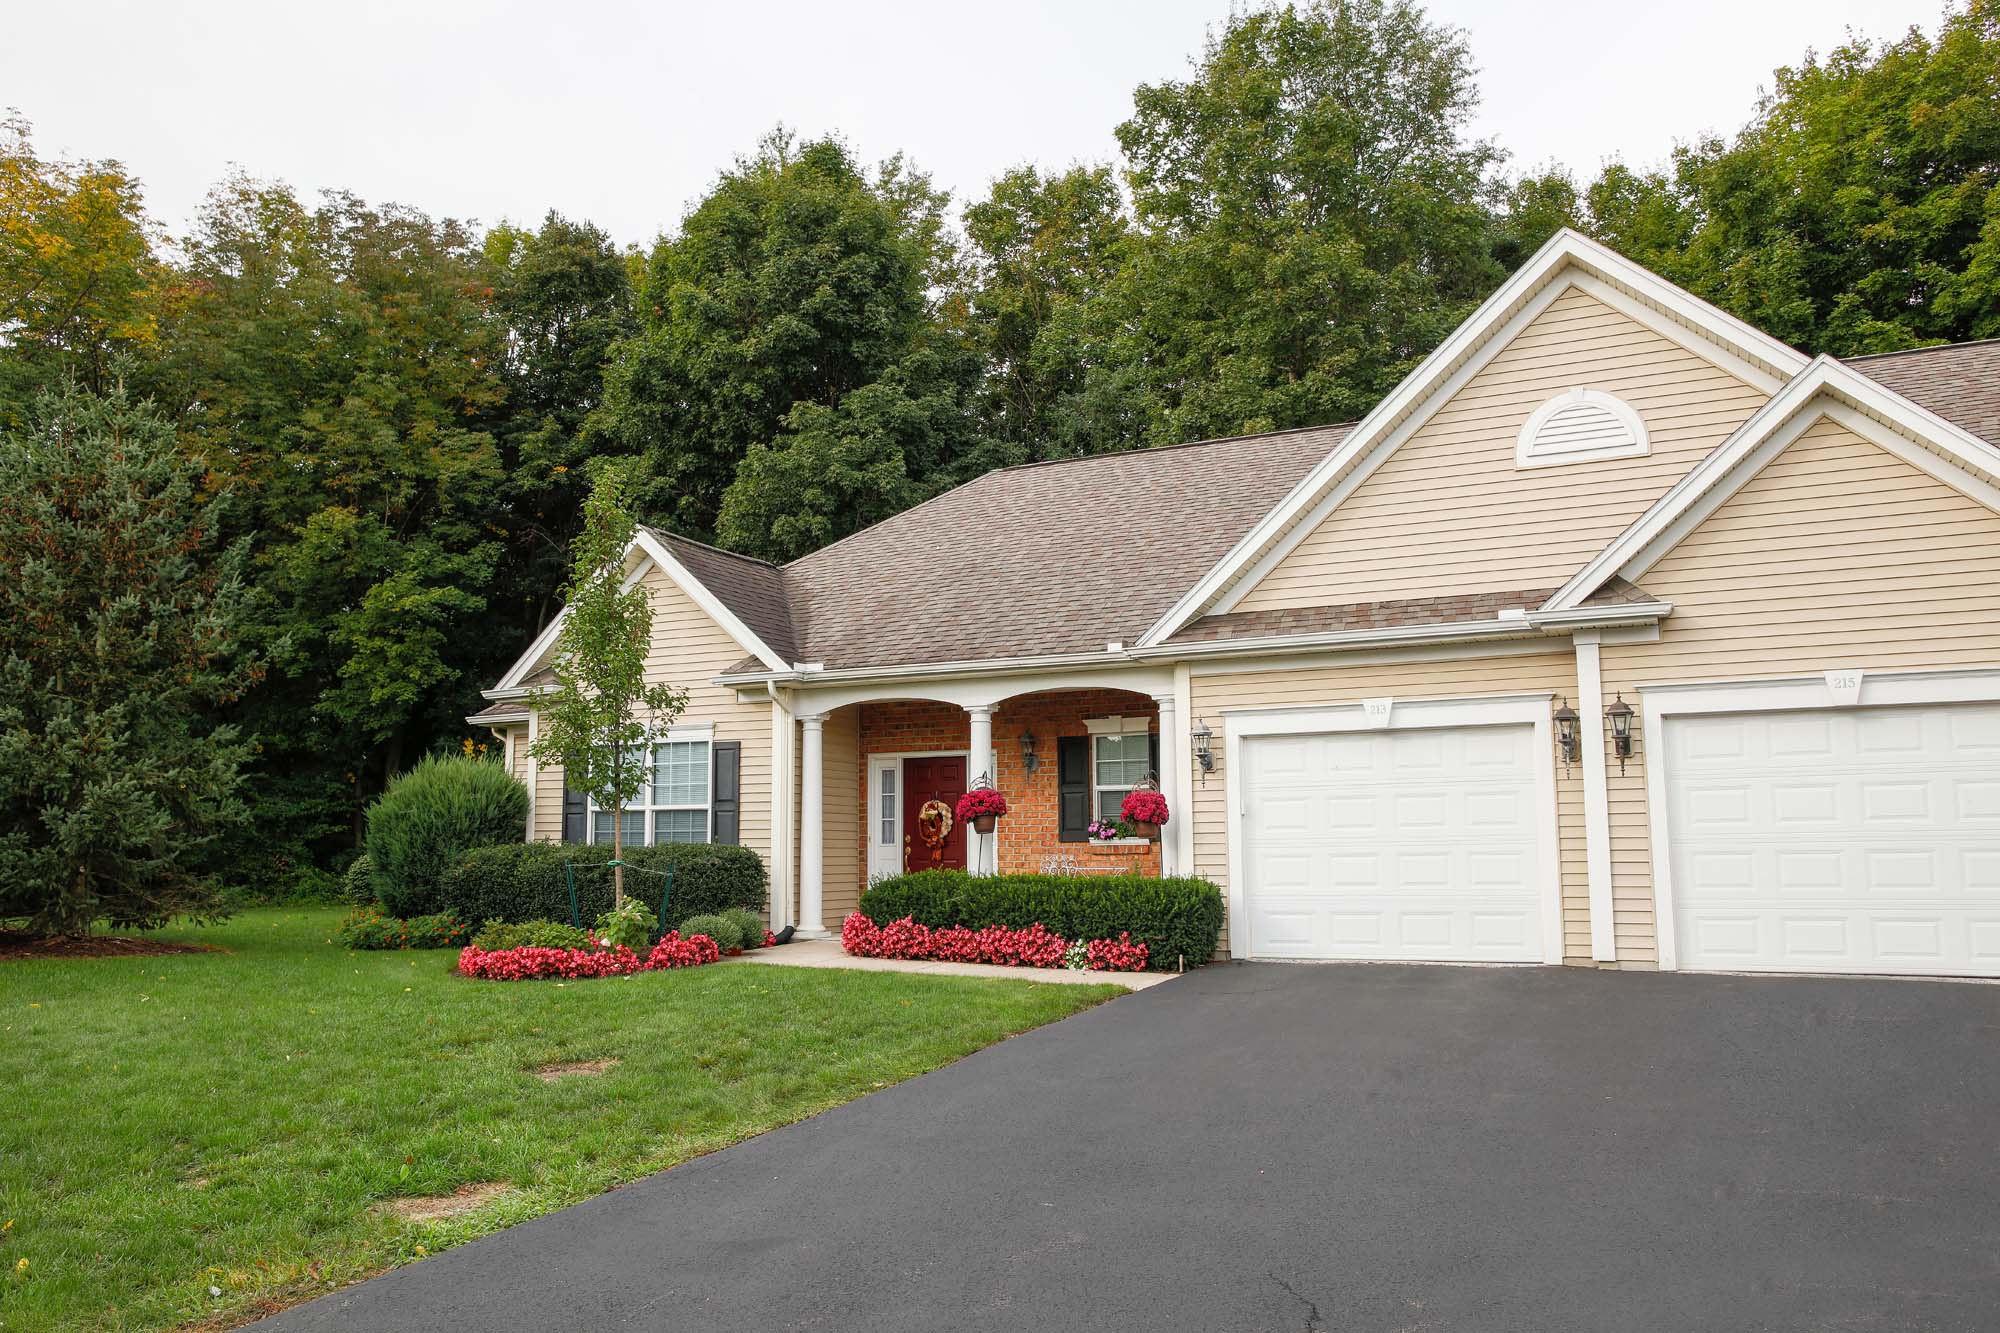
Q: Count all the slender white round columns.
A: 3